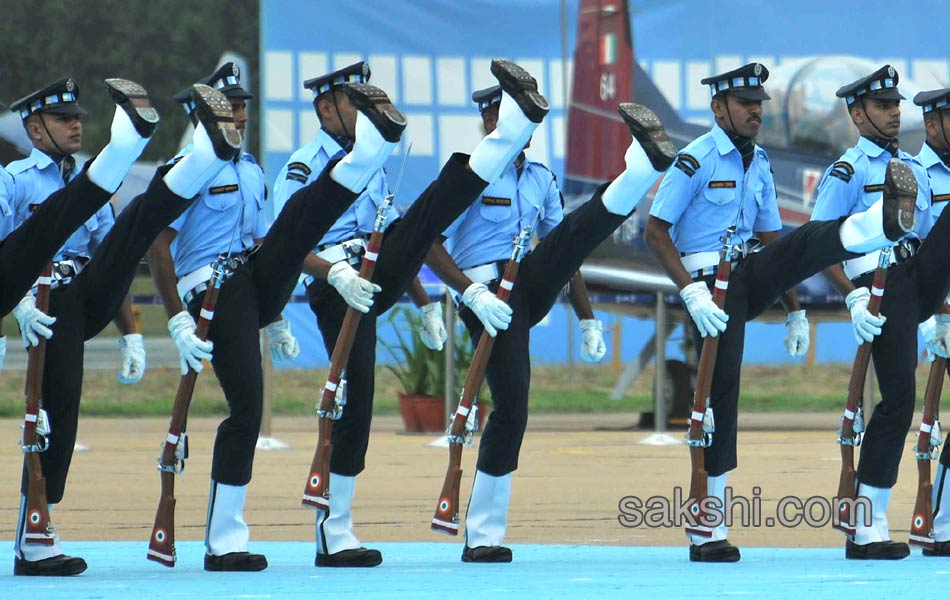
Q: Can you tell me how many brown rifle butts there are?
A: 7